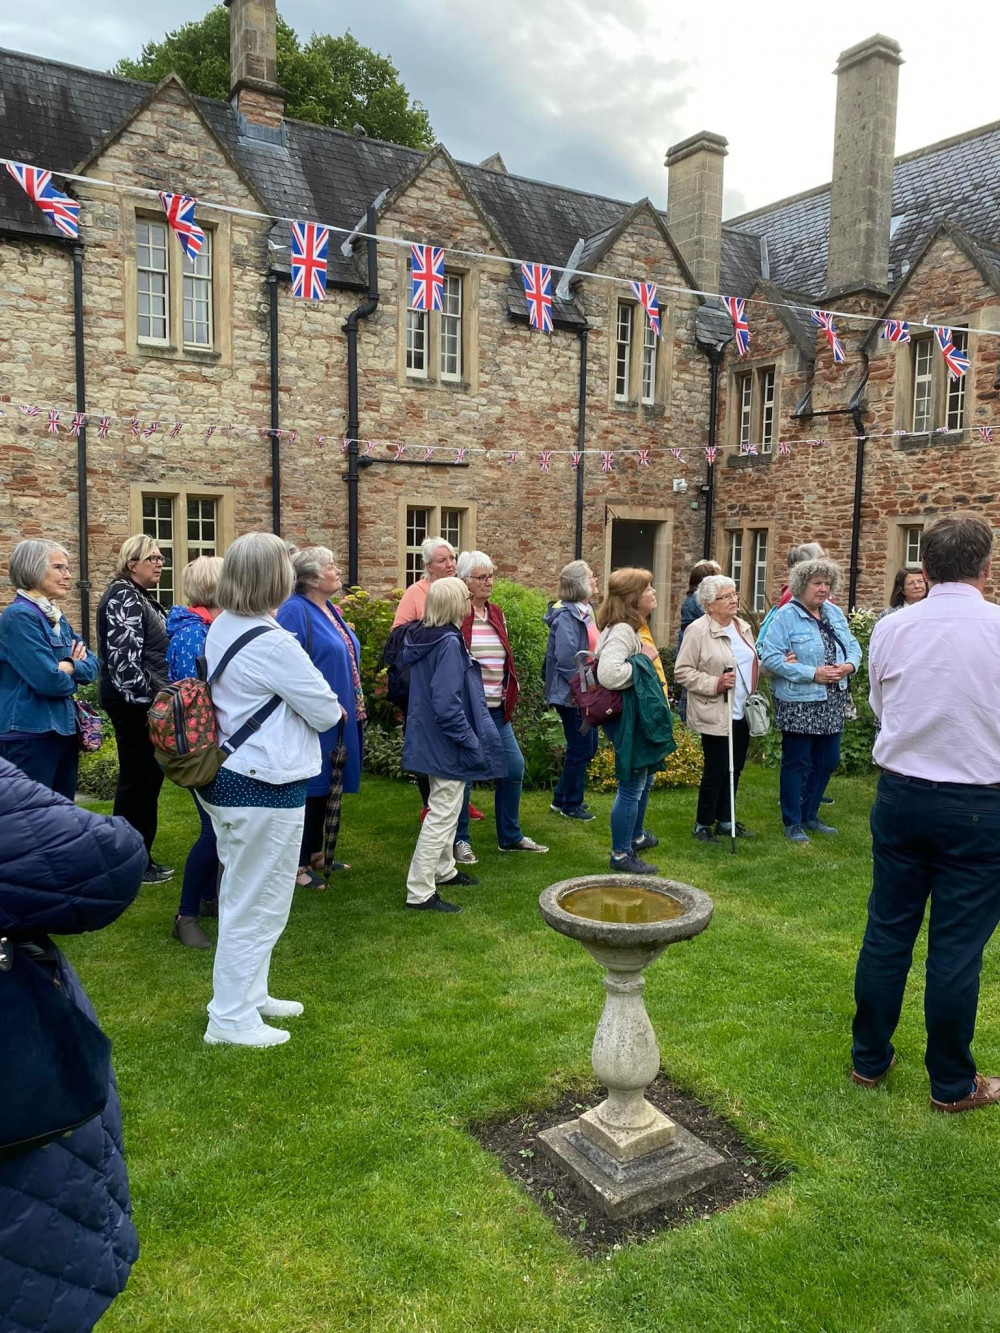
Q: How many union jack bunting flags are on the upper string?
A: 10